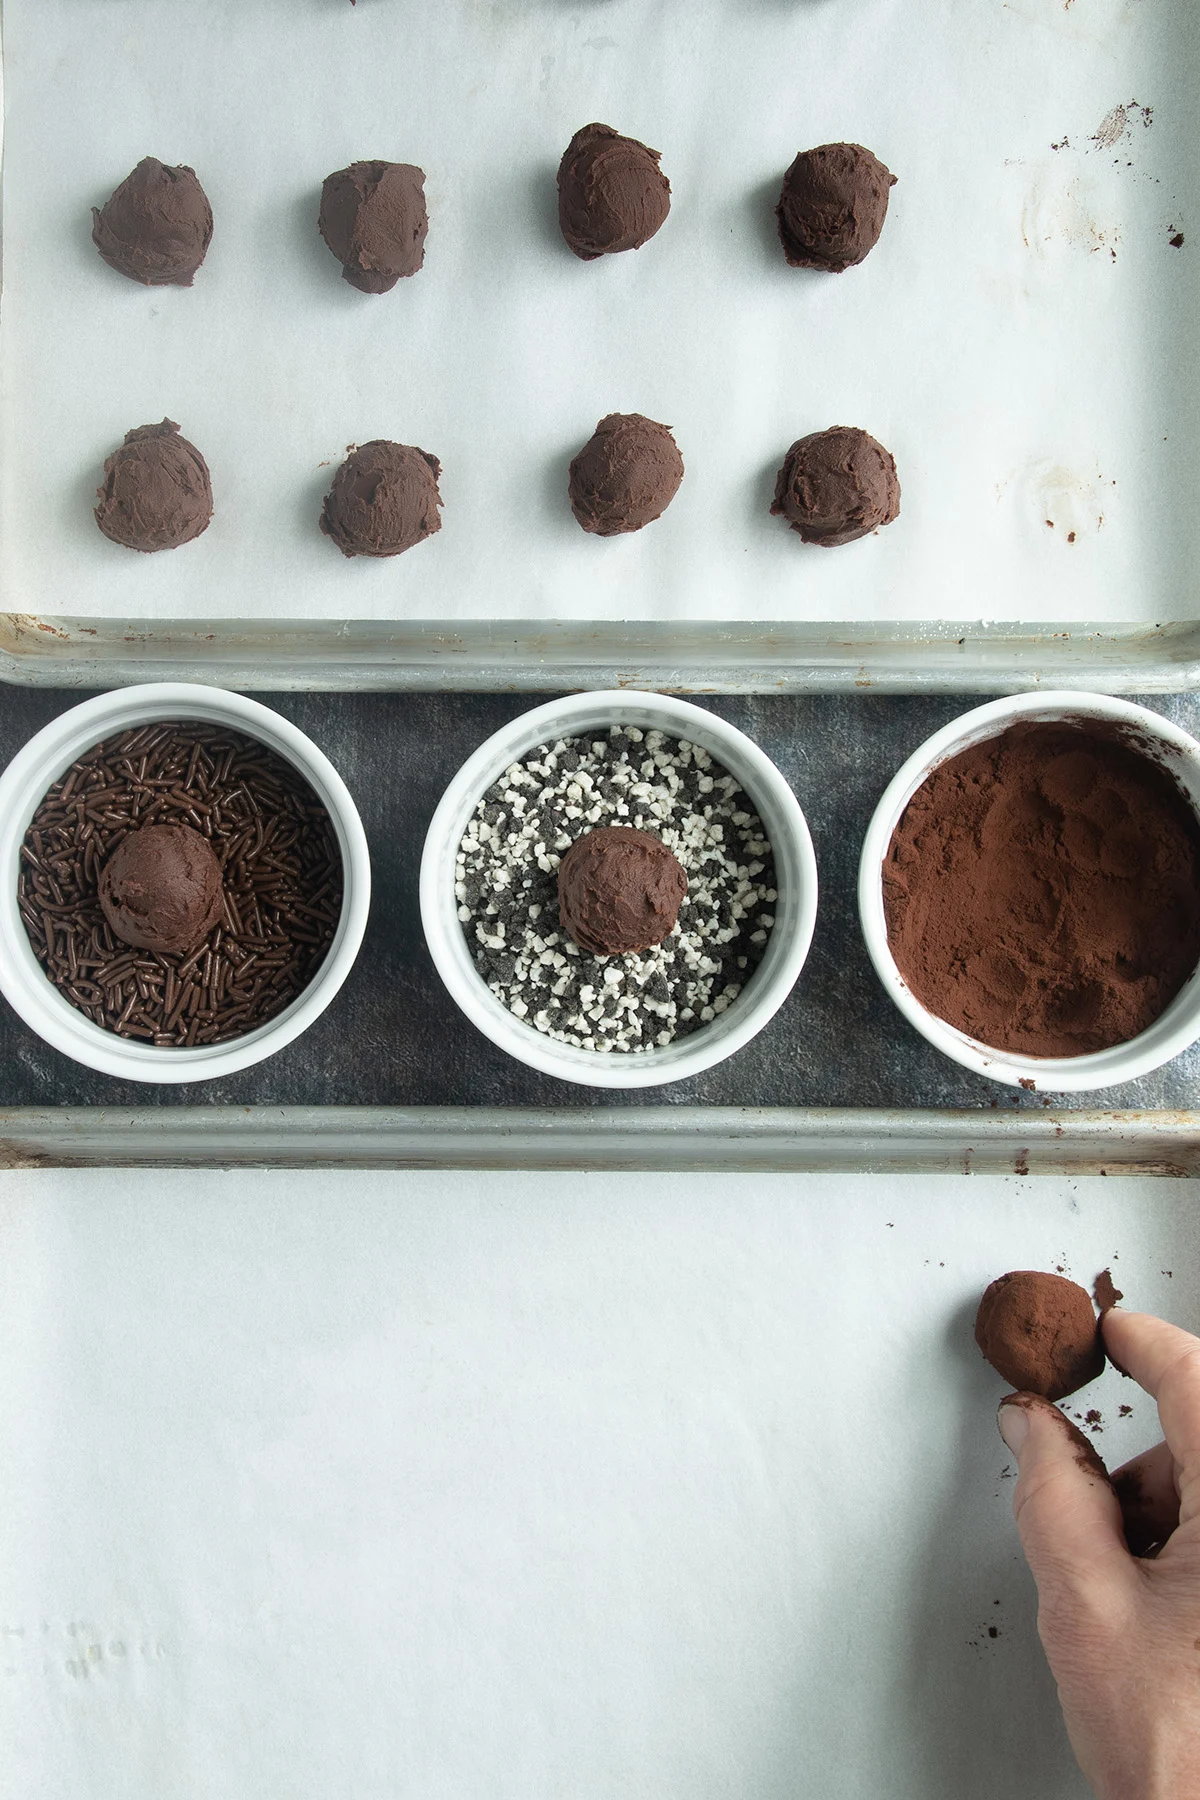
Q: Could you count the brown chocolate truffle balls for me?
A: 11